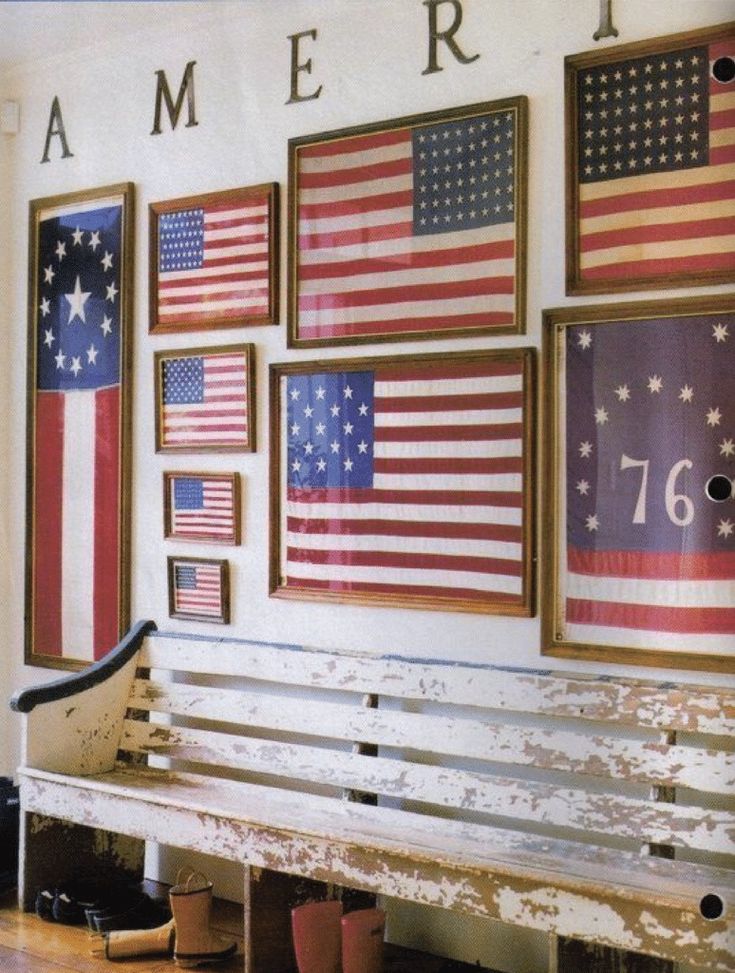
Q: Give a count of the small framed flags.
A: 4